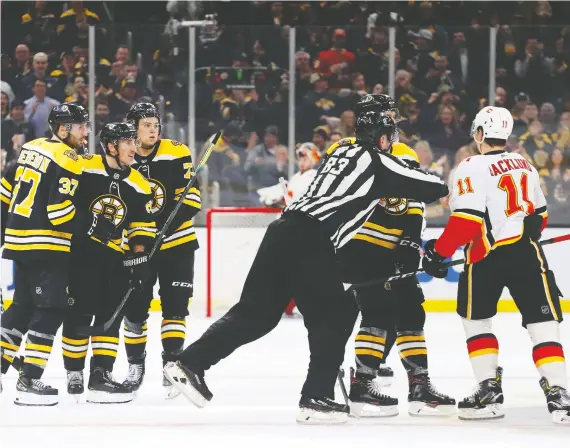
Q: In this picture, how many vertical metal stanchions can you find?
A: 5